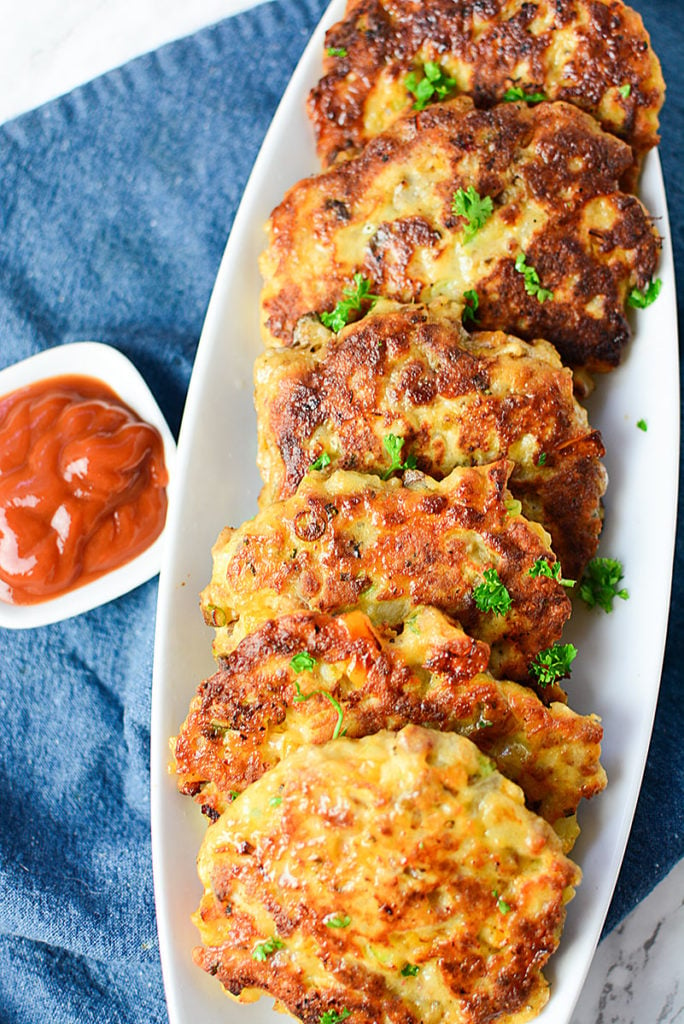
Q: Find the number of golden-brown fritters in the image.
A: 6